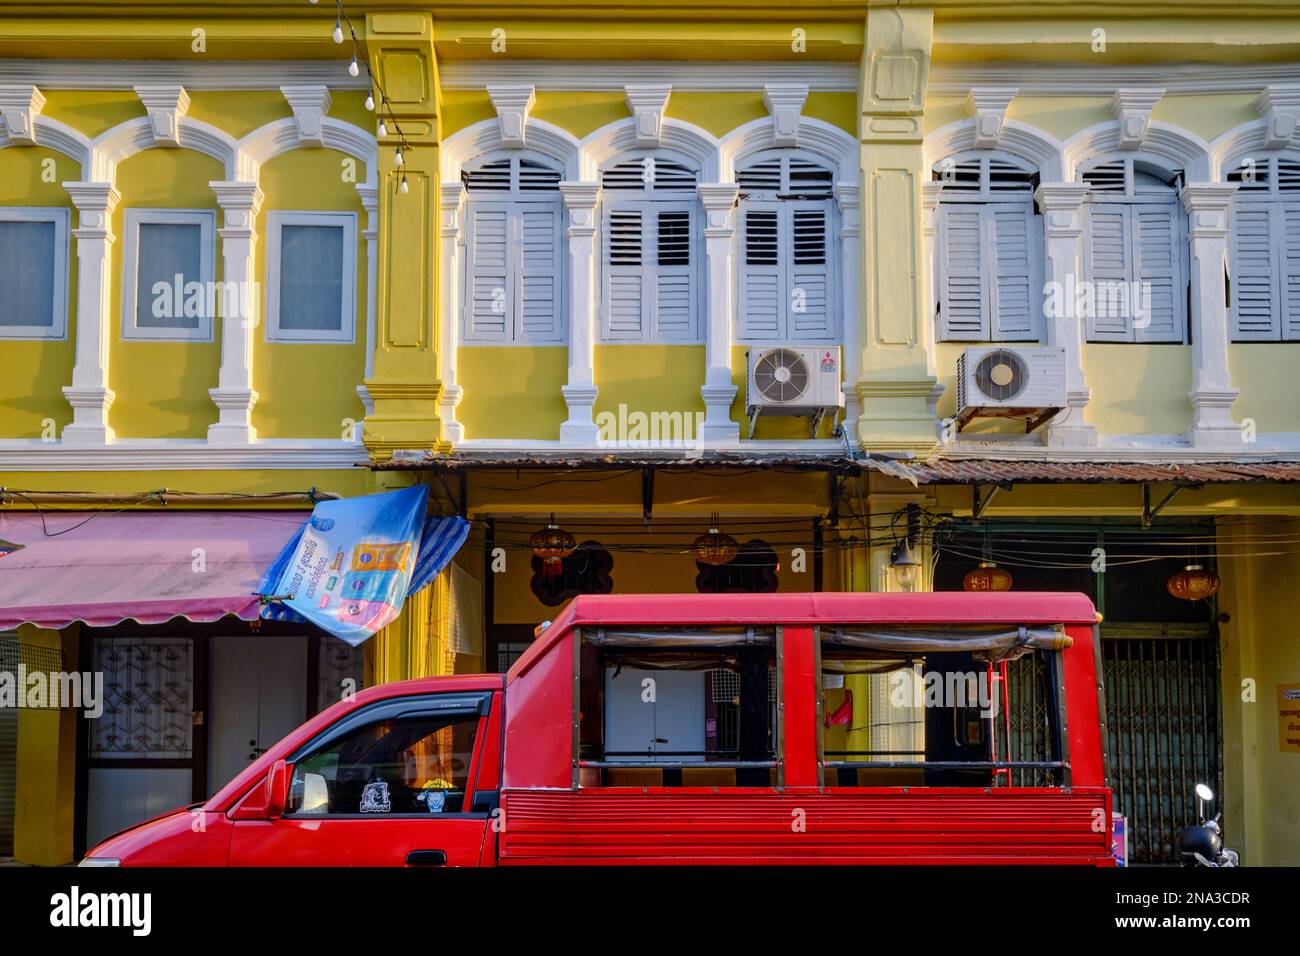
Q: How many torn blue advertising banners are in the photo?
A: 1